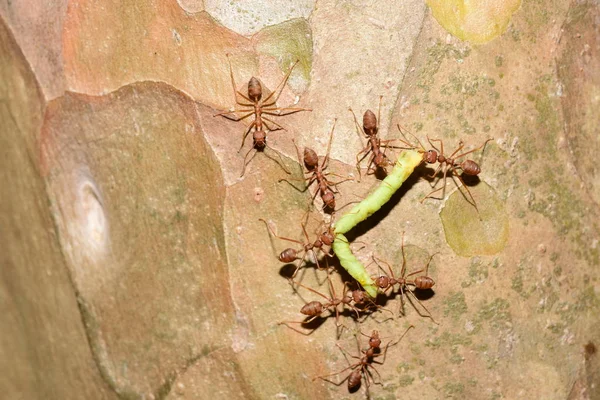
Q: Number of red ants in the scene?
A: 8